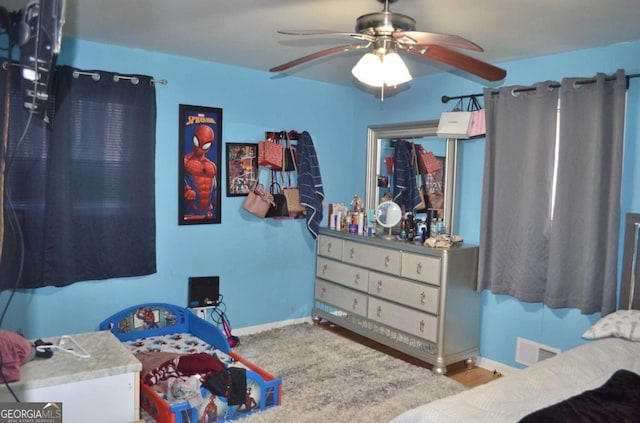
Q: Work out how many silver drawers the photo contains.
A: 7